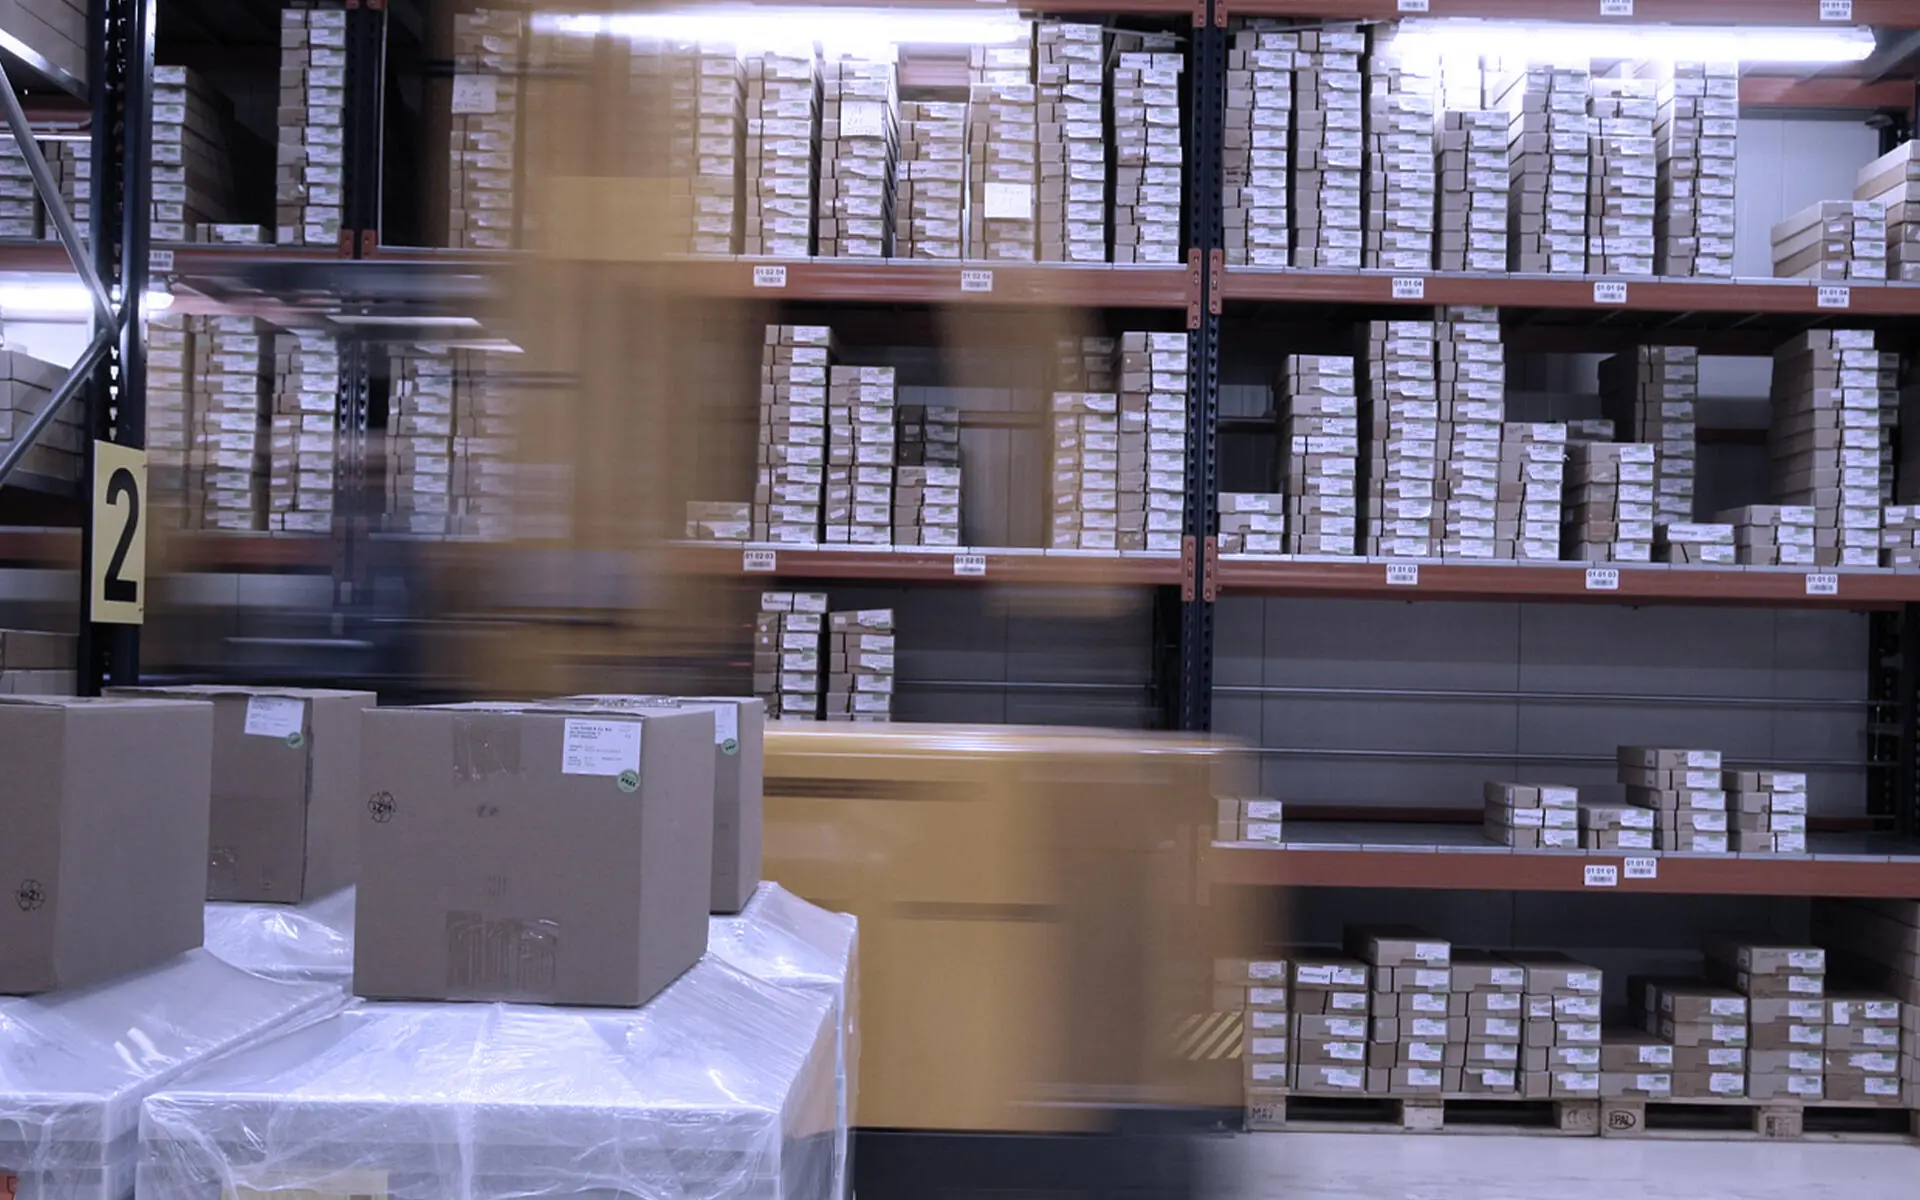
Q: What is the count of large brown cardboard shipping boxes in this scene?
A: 4